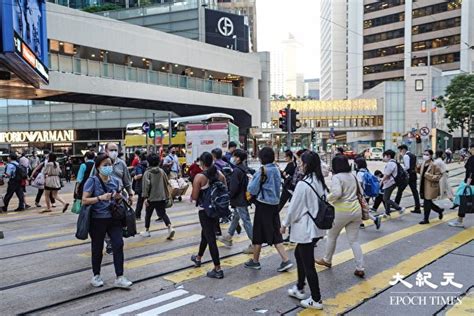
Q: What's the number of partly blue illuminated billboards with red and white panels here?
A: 1